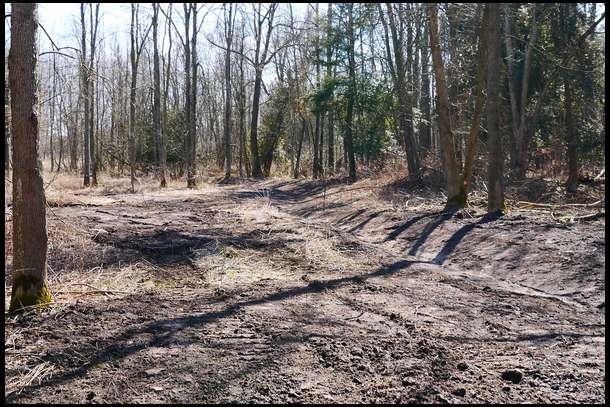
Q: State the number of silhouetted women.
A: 0